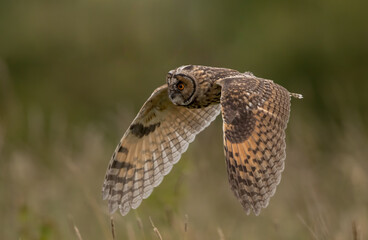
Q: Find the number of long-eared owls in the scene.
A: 1